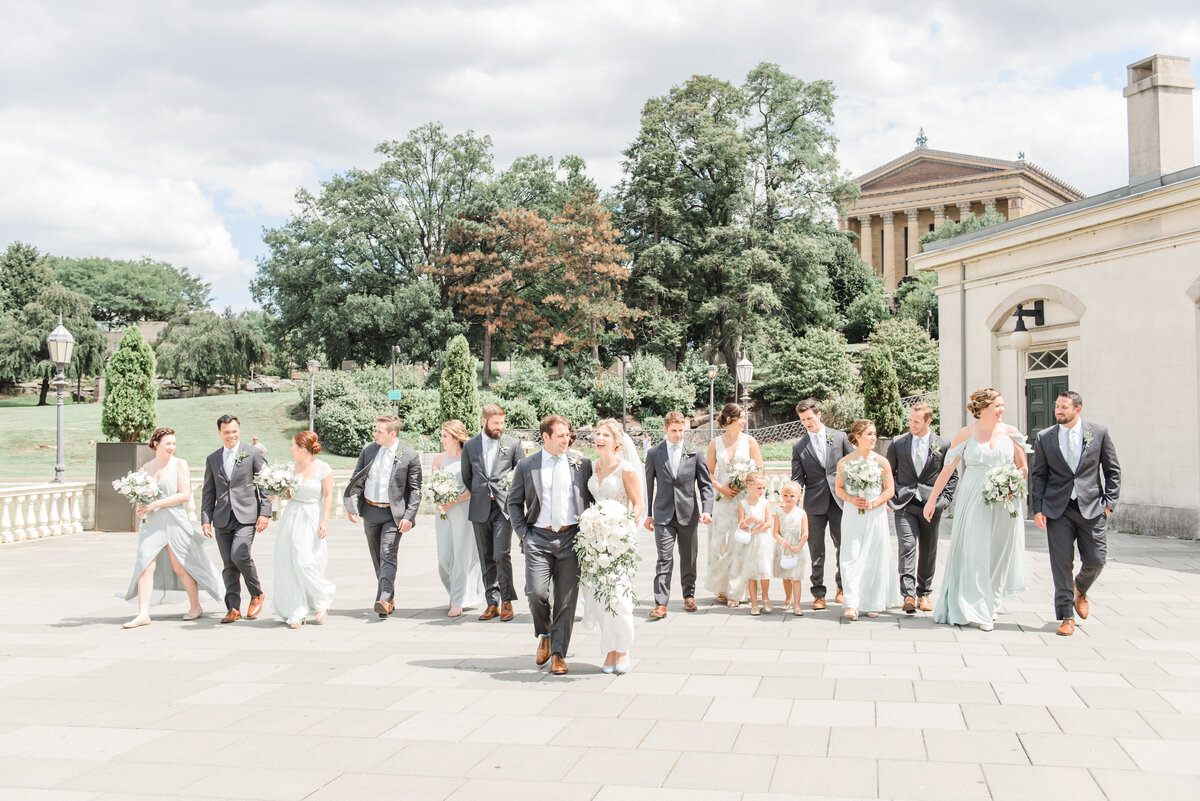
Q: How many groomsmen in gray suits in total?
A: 7